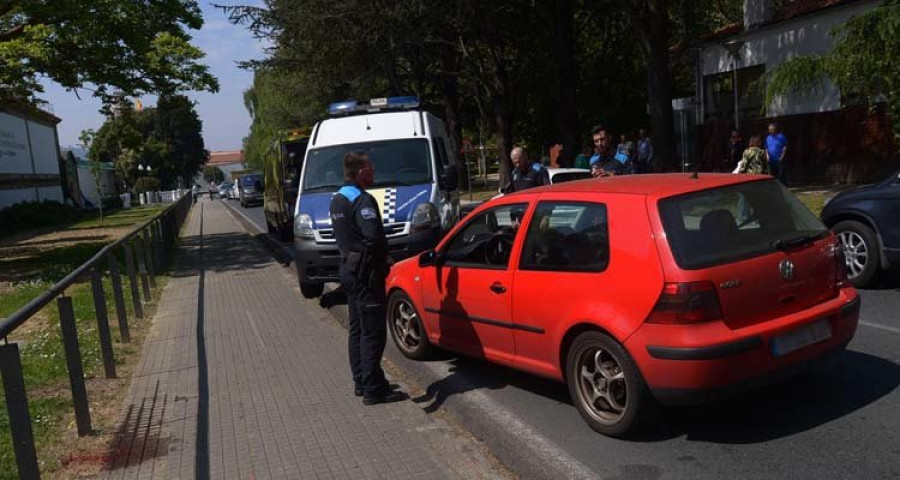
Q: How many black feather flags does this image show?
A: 0